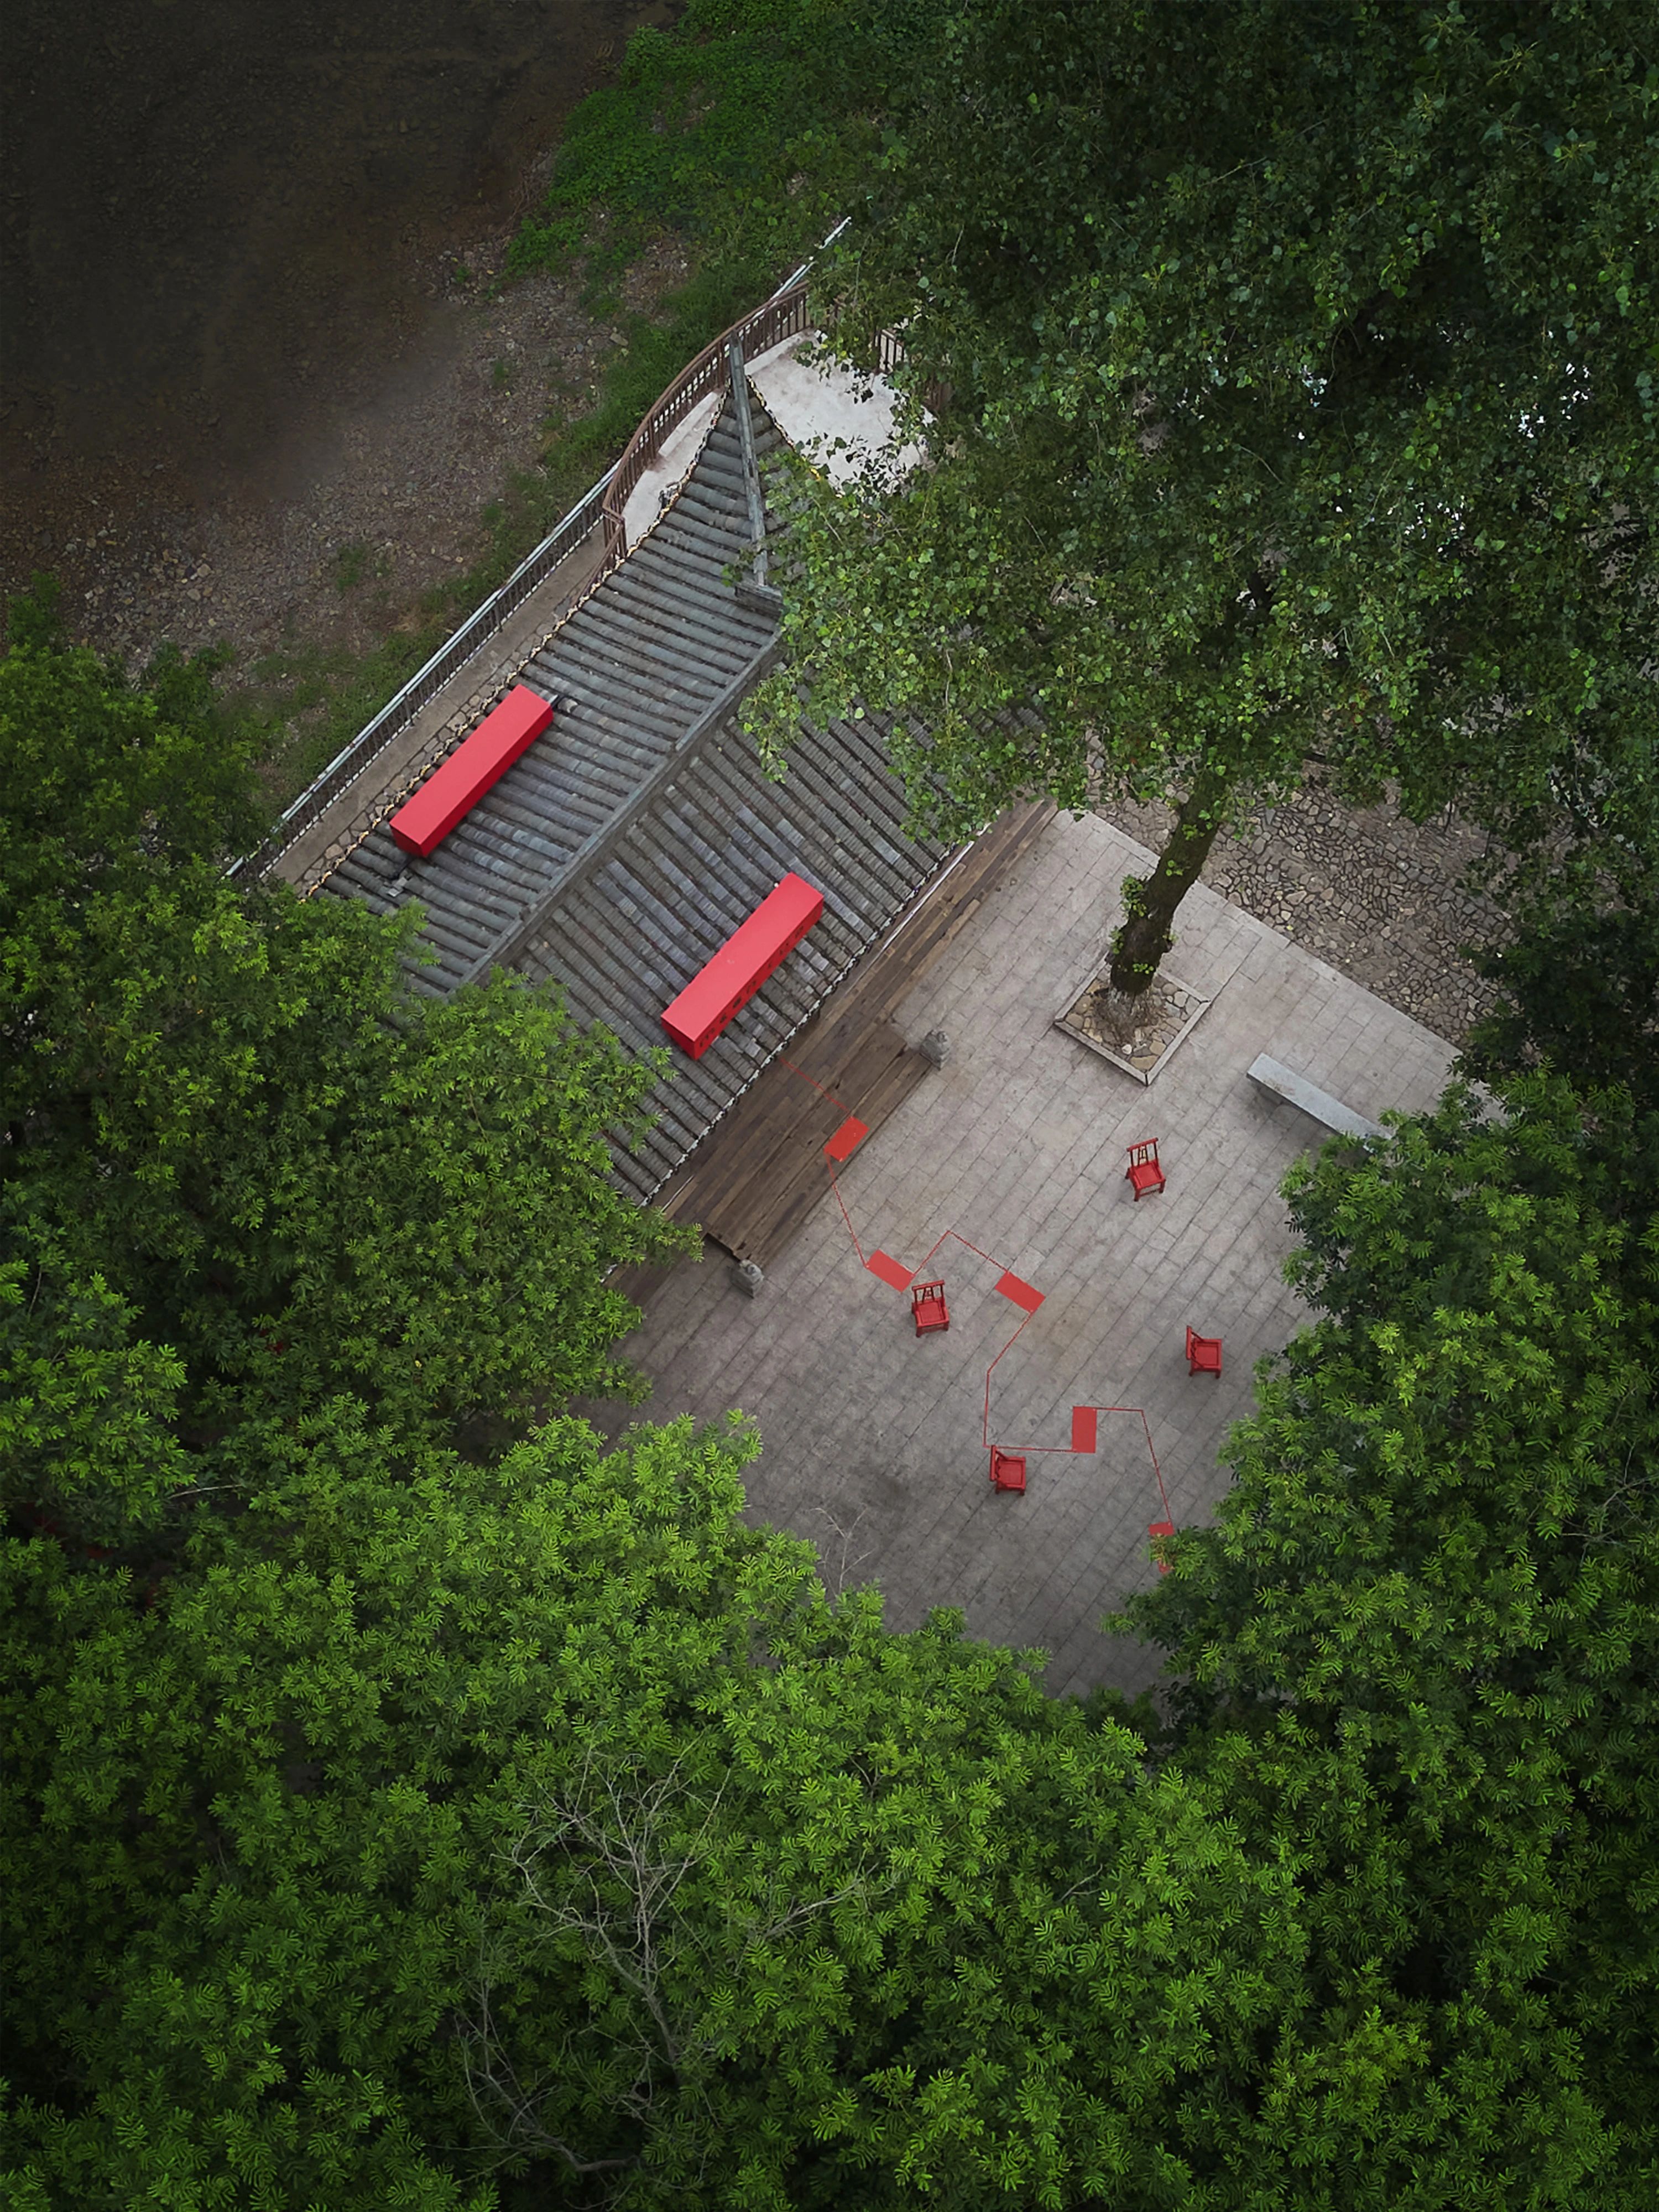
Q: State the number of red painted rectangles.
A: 5